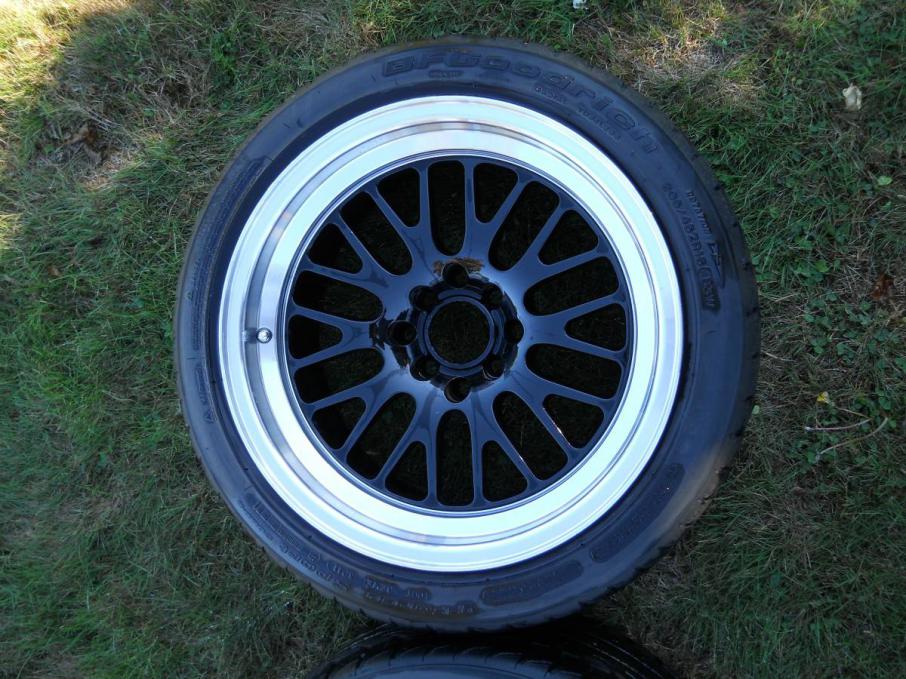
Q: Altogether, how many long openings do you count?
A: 10